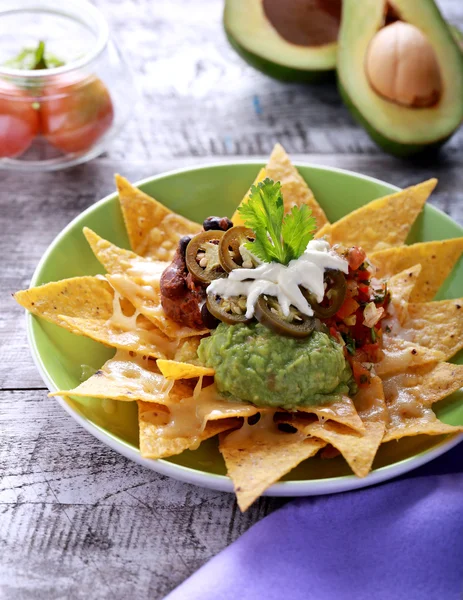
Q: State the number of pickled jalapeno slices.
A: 5